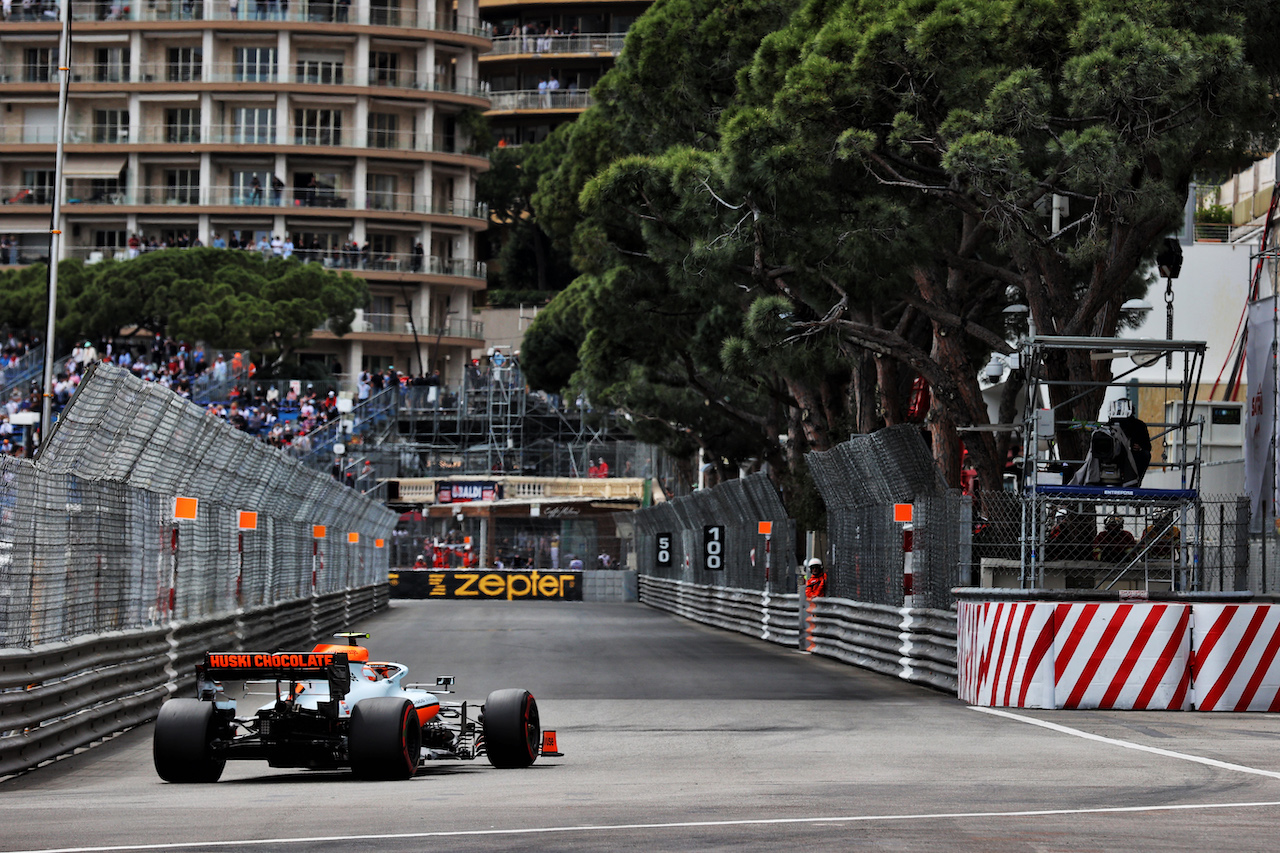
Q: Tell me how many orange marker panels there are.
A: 7